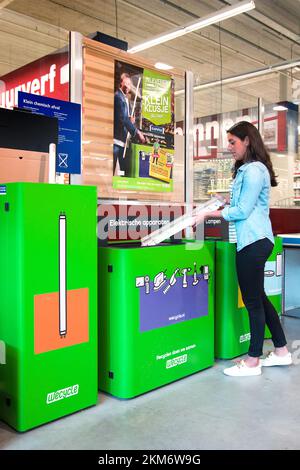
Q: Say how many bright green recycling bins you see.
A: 3